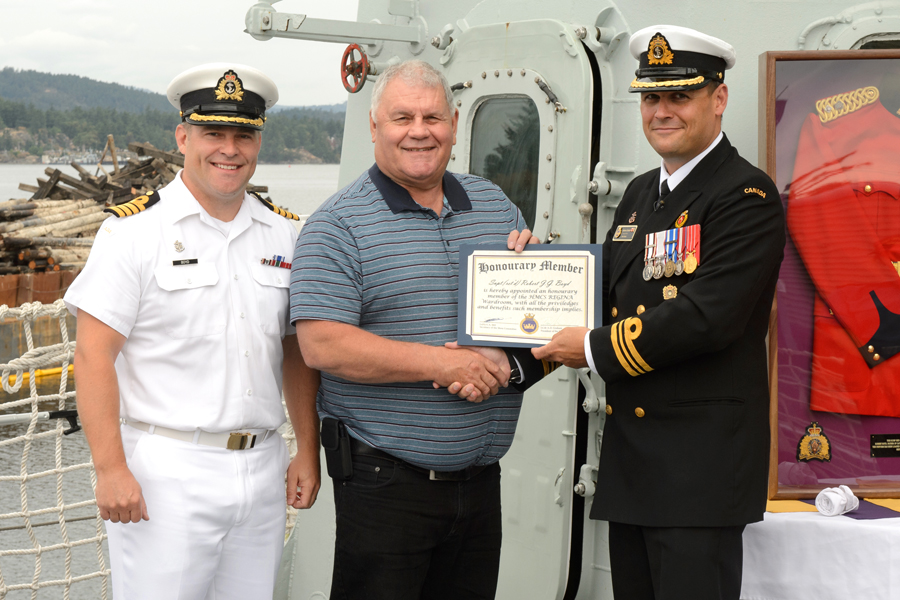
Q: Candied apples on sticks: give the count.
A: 0